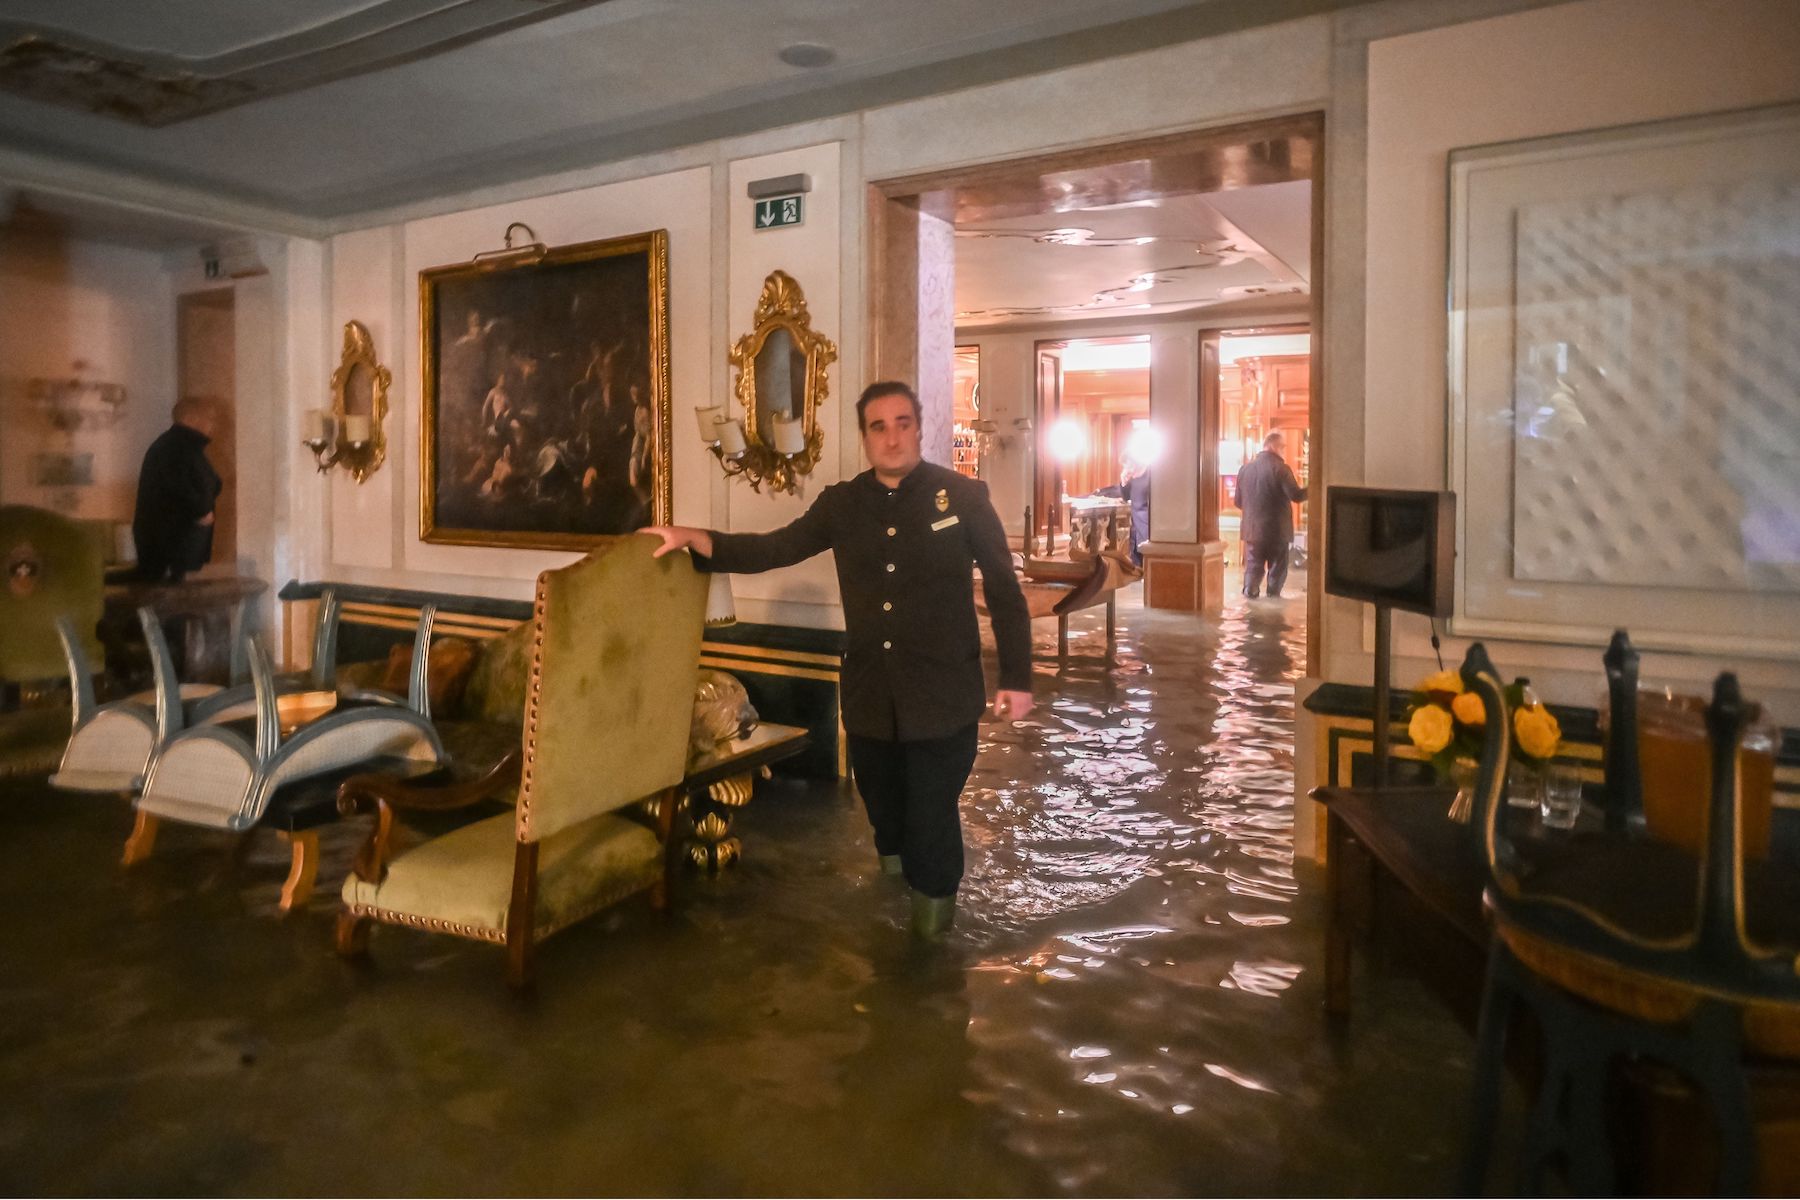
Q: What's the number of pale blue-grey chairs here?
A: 2